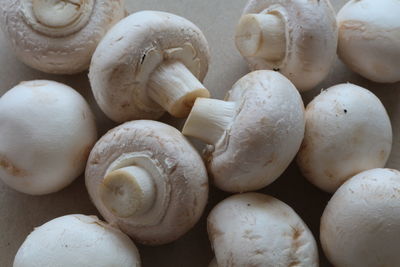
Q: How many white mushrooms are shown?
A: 11